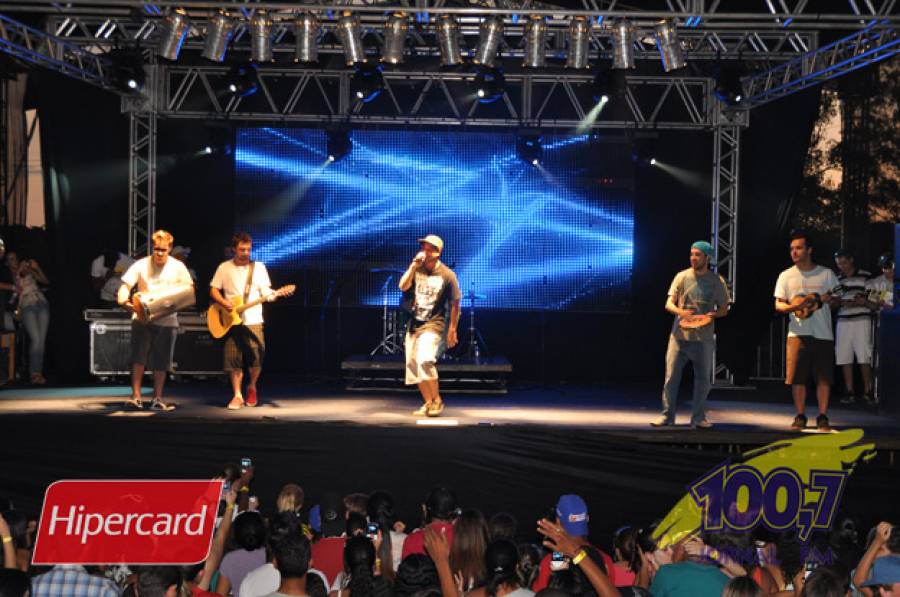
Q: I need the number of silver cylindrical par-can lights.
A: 12